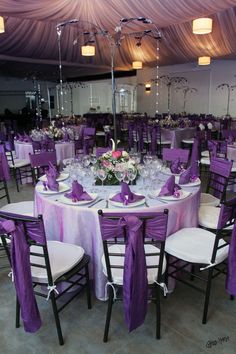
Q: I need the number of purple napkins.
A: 7